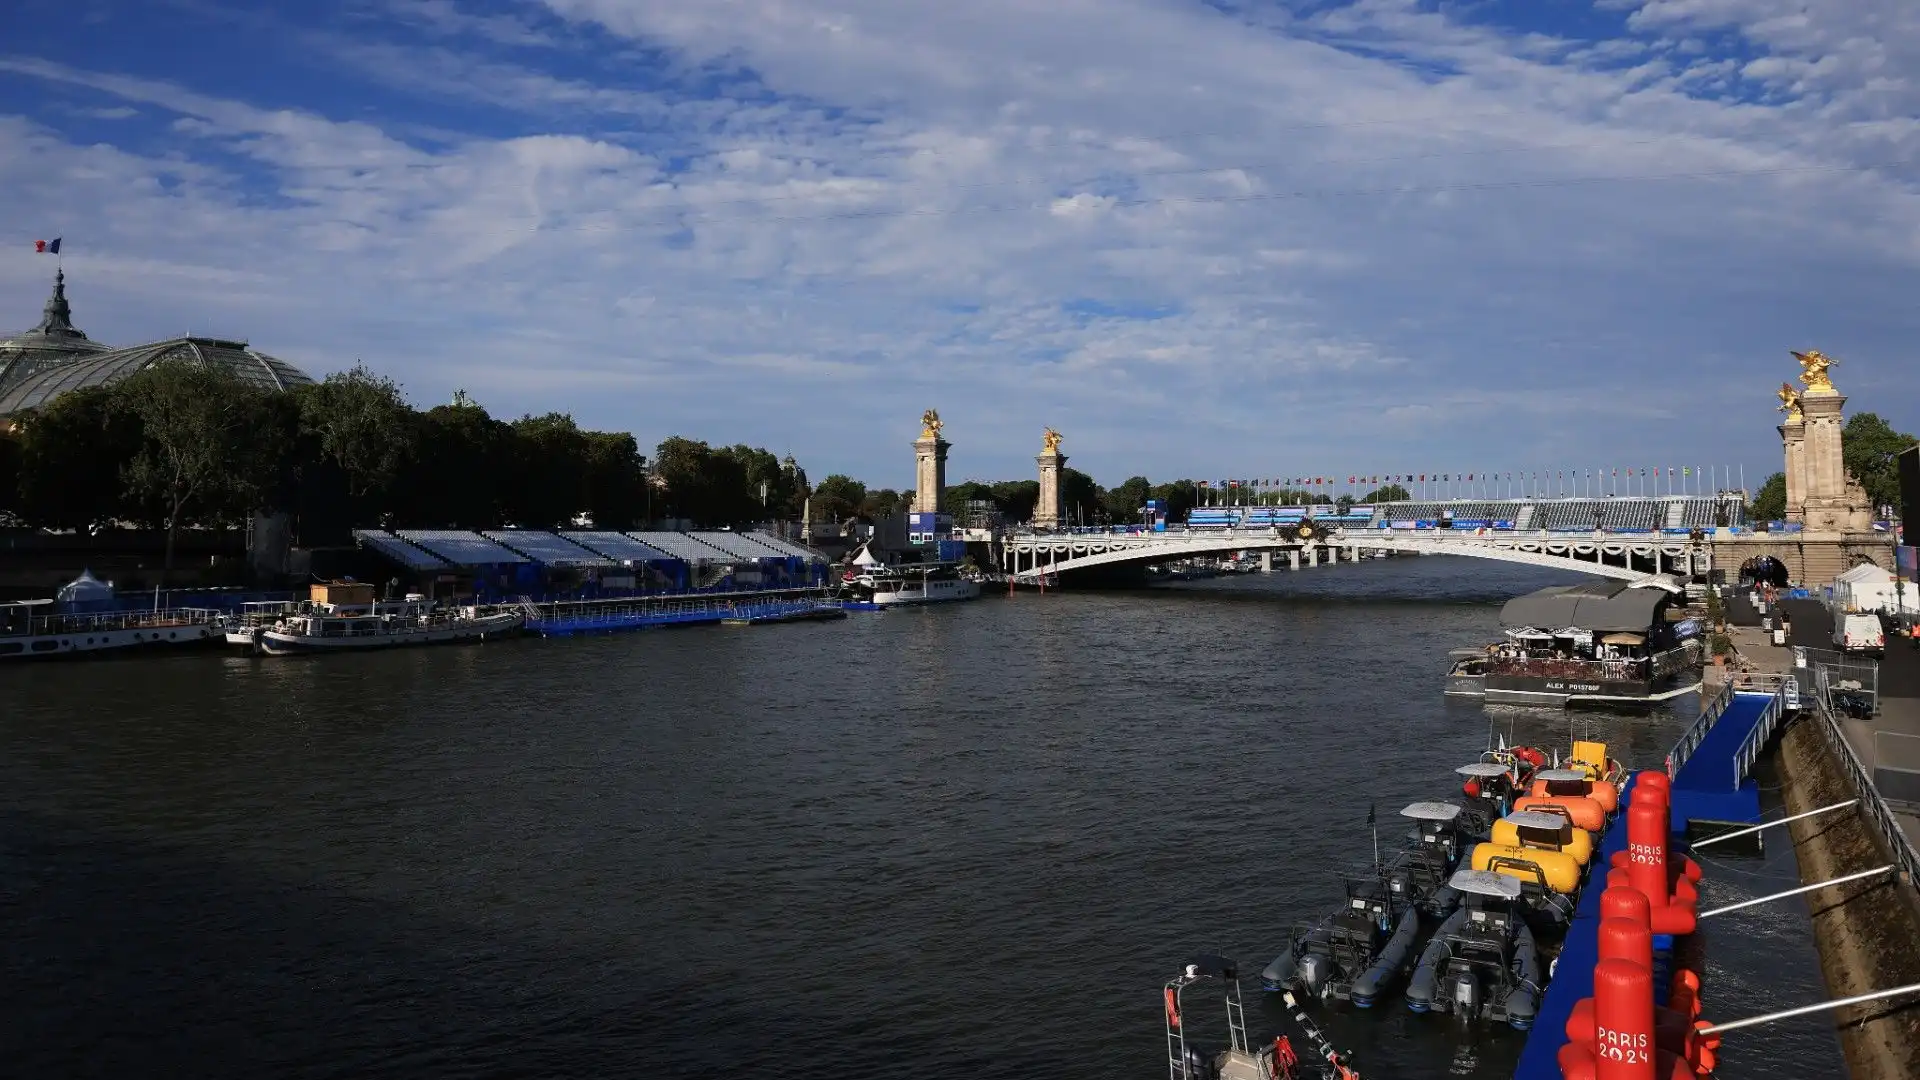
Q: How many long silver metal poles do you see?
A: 3